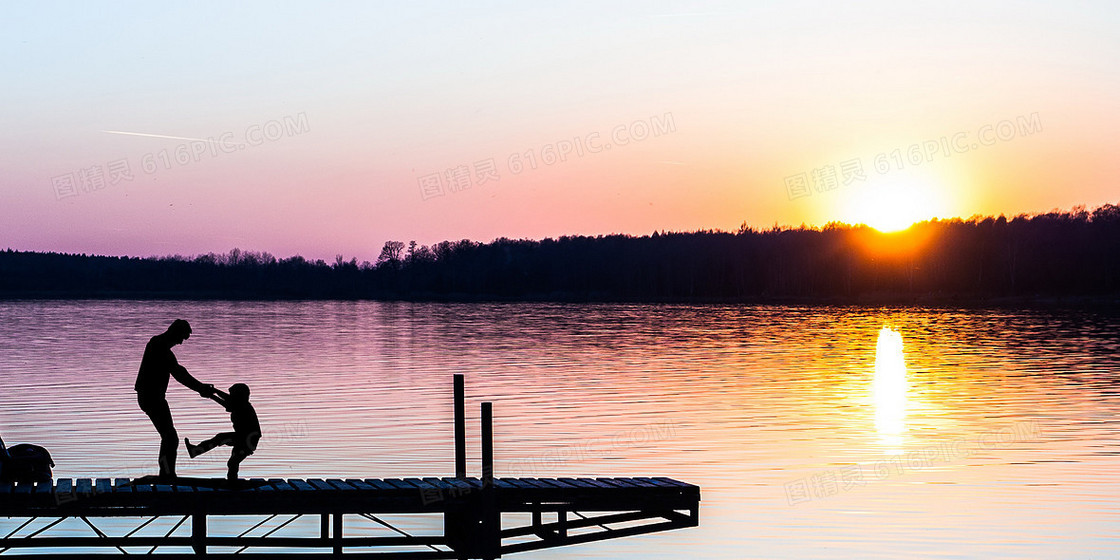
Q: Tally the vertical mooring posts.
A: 2